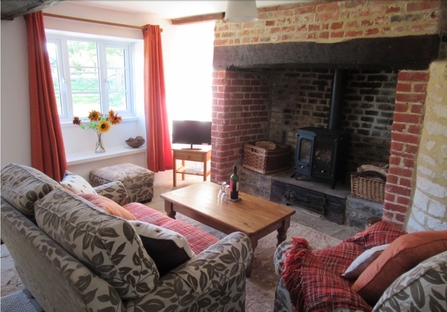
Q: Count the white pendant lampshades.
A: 1